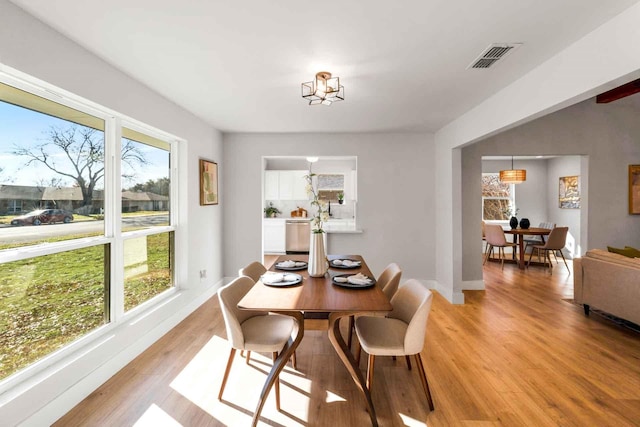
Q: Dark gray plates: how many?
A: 4